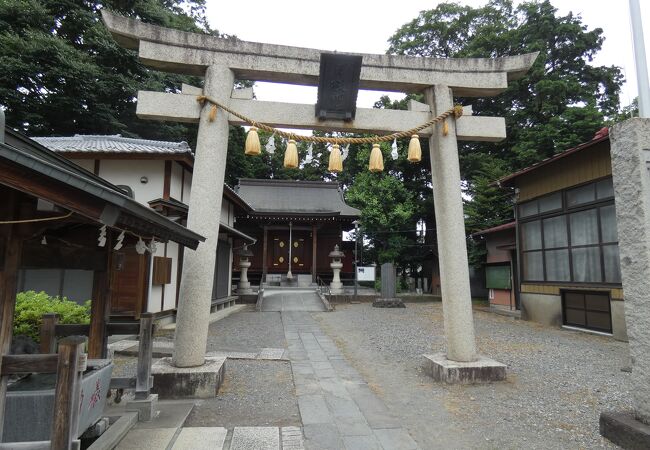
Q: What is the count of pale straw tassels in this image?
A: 5